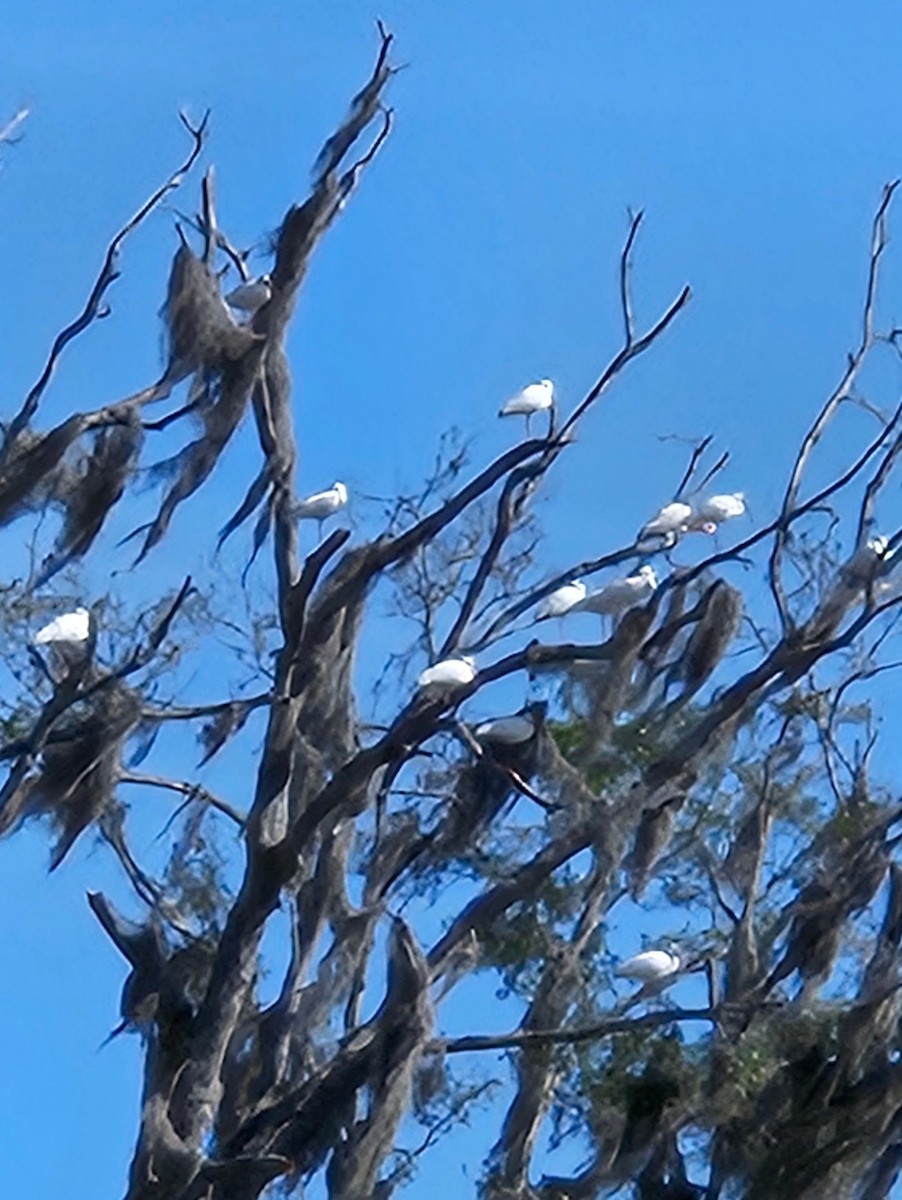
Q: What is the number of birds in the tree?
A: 12